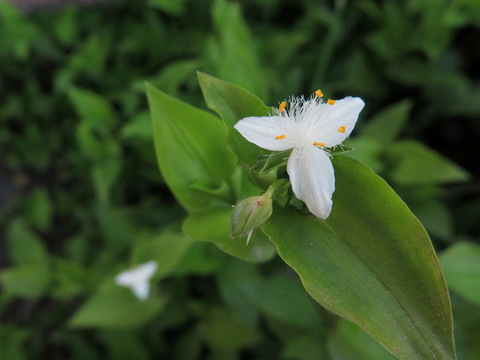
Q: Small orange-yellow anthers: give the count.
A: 6